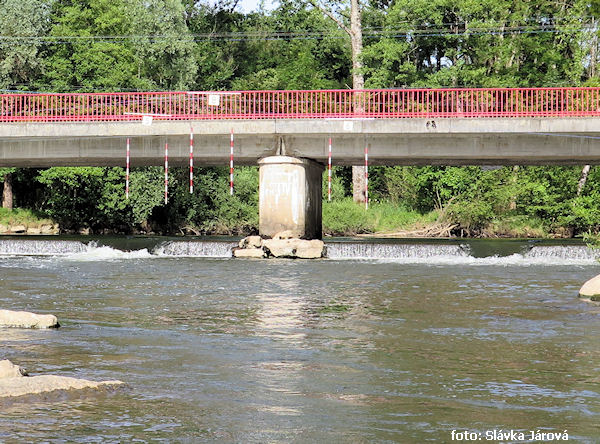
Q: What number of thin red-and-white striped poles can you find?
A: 6